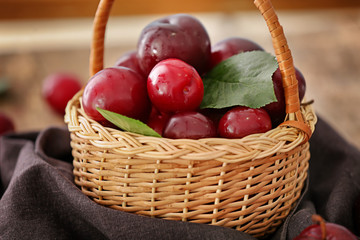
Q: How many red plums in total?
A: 12